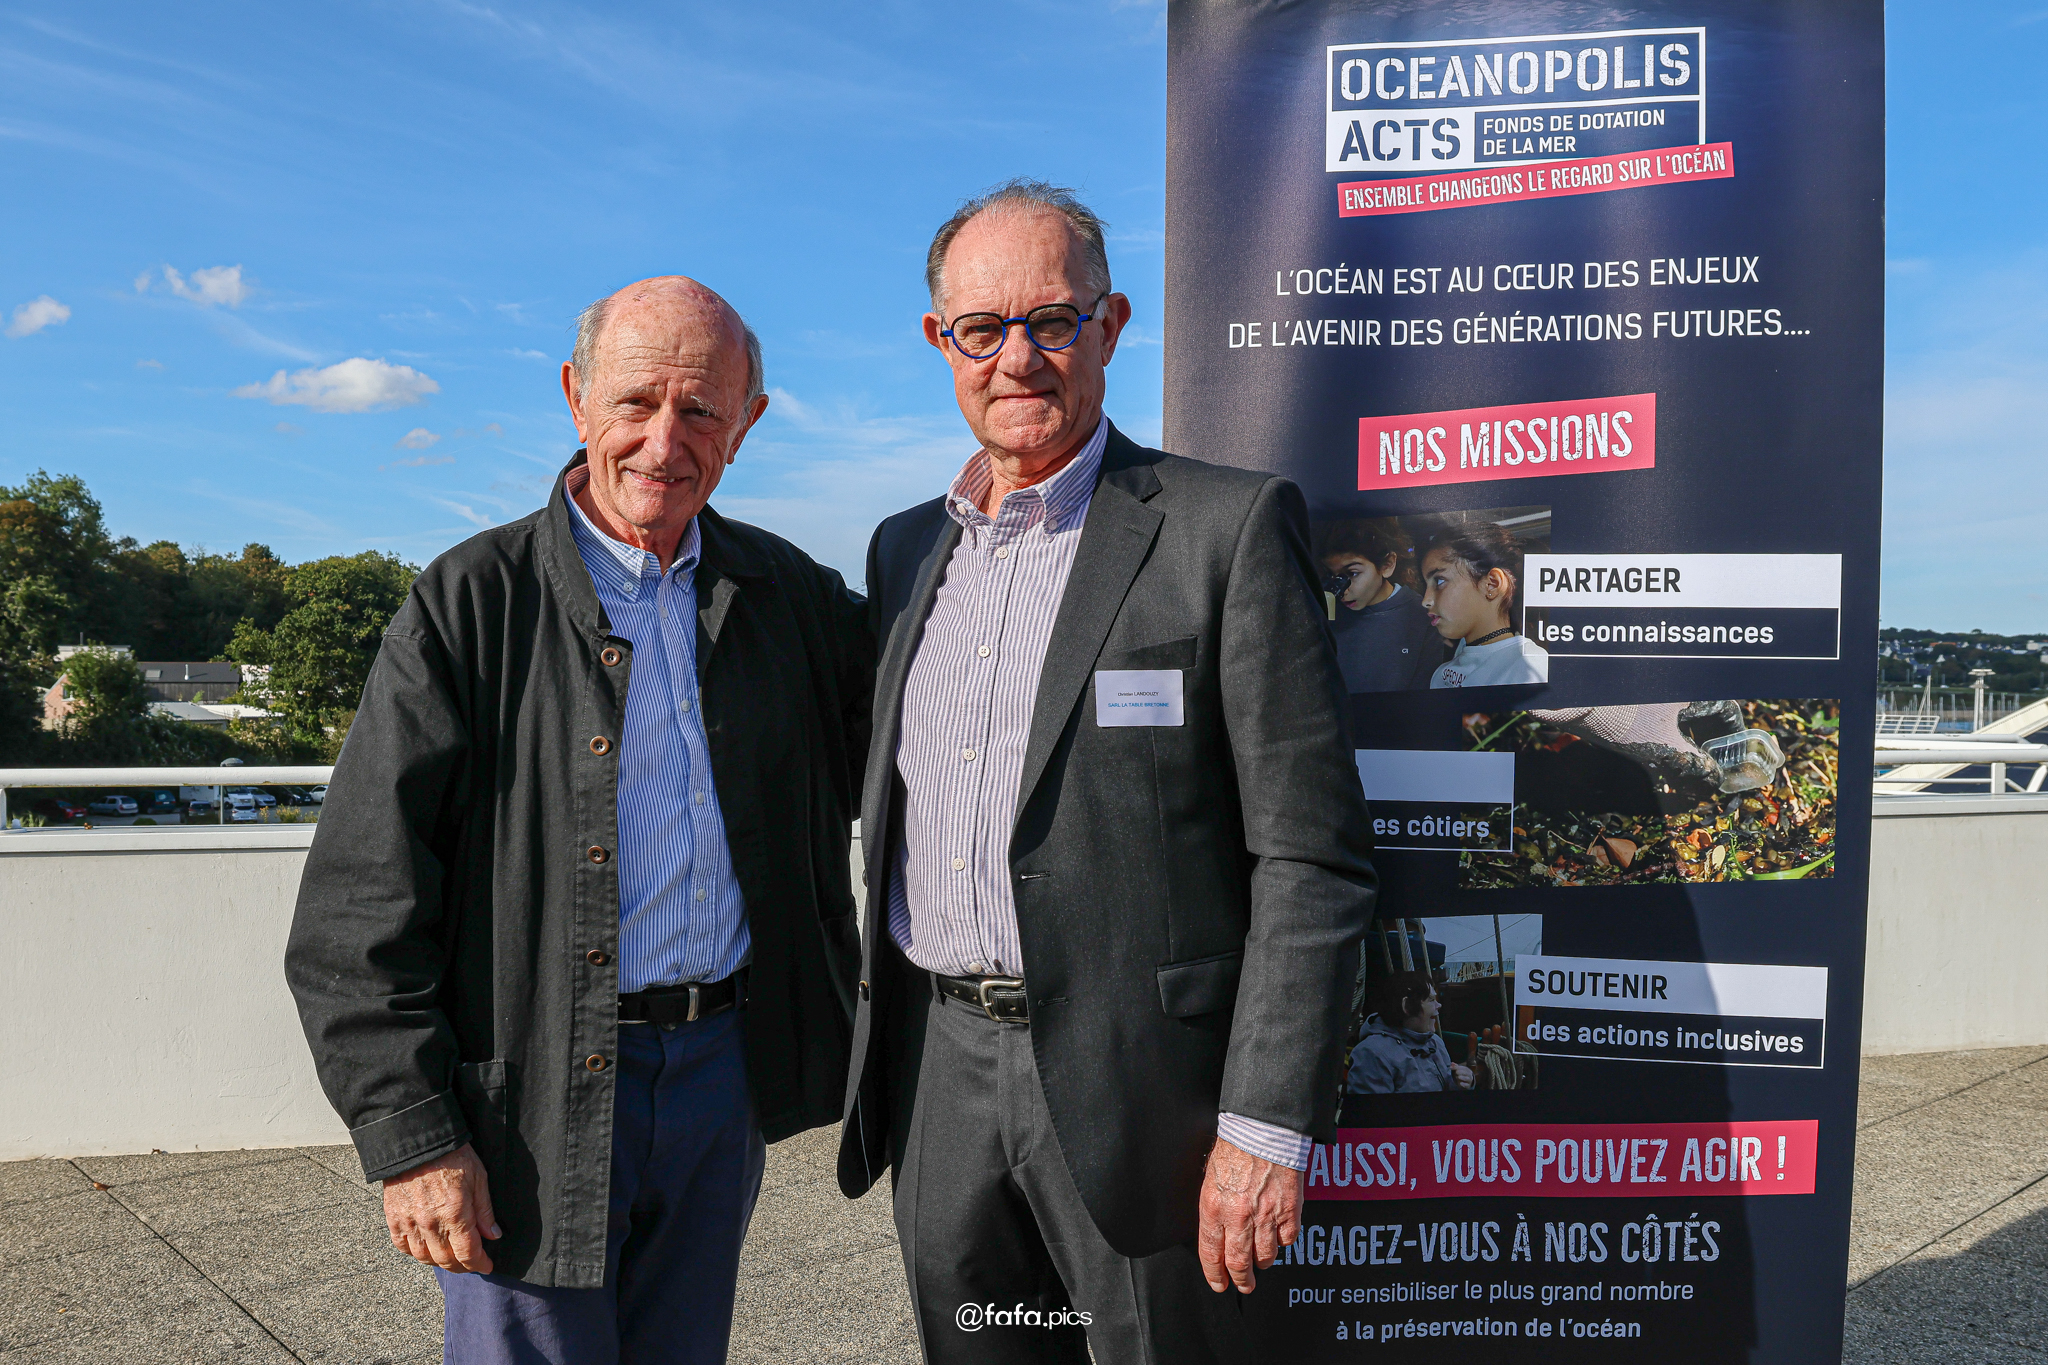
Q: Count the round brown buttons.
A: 5